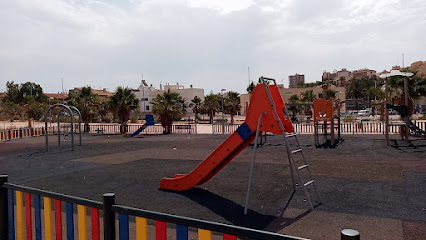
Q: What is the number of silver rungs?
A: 4